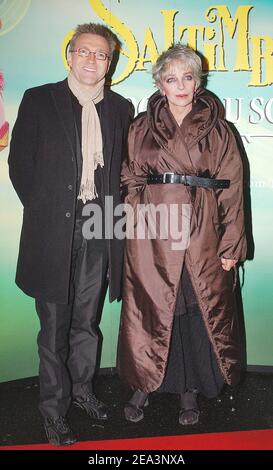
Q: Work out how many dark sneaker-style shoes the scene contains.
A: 2